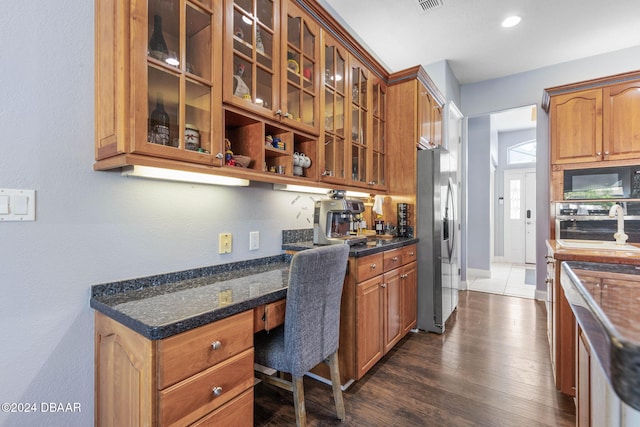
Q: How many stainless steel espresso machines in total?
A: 1